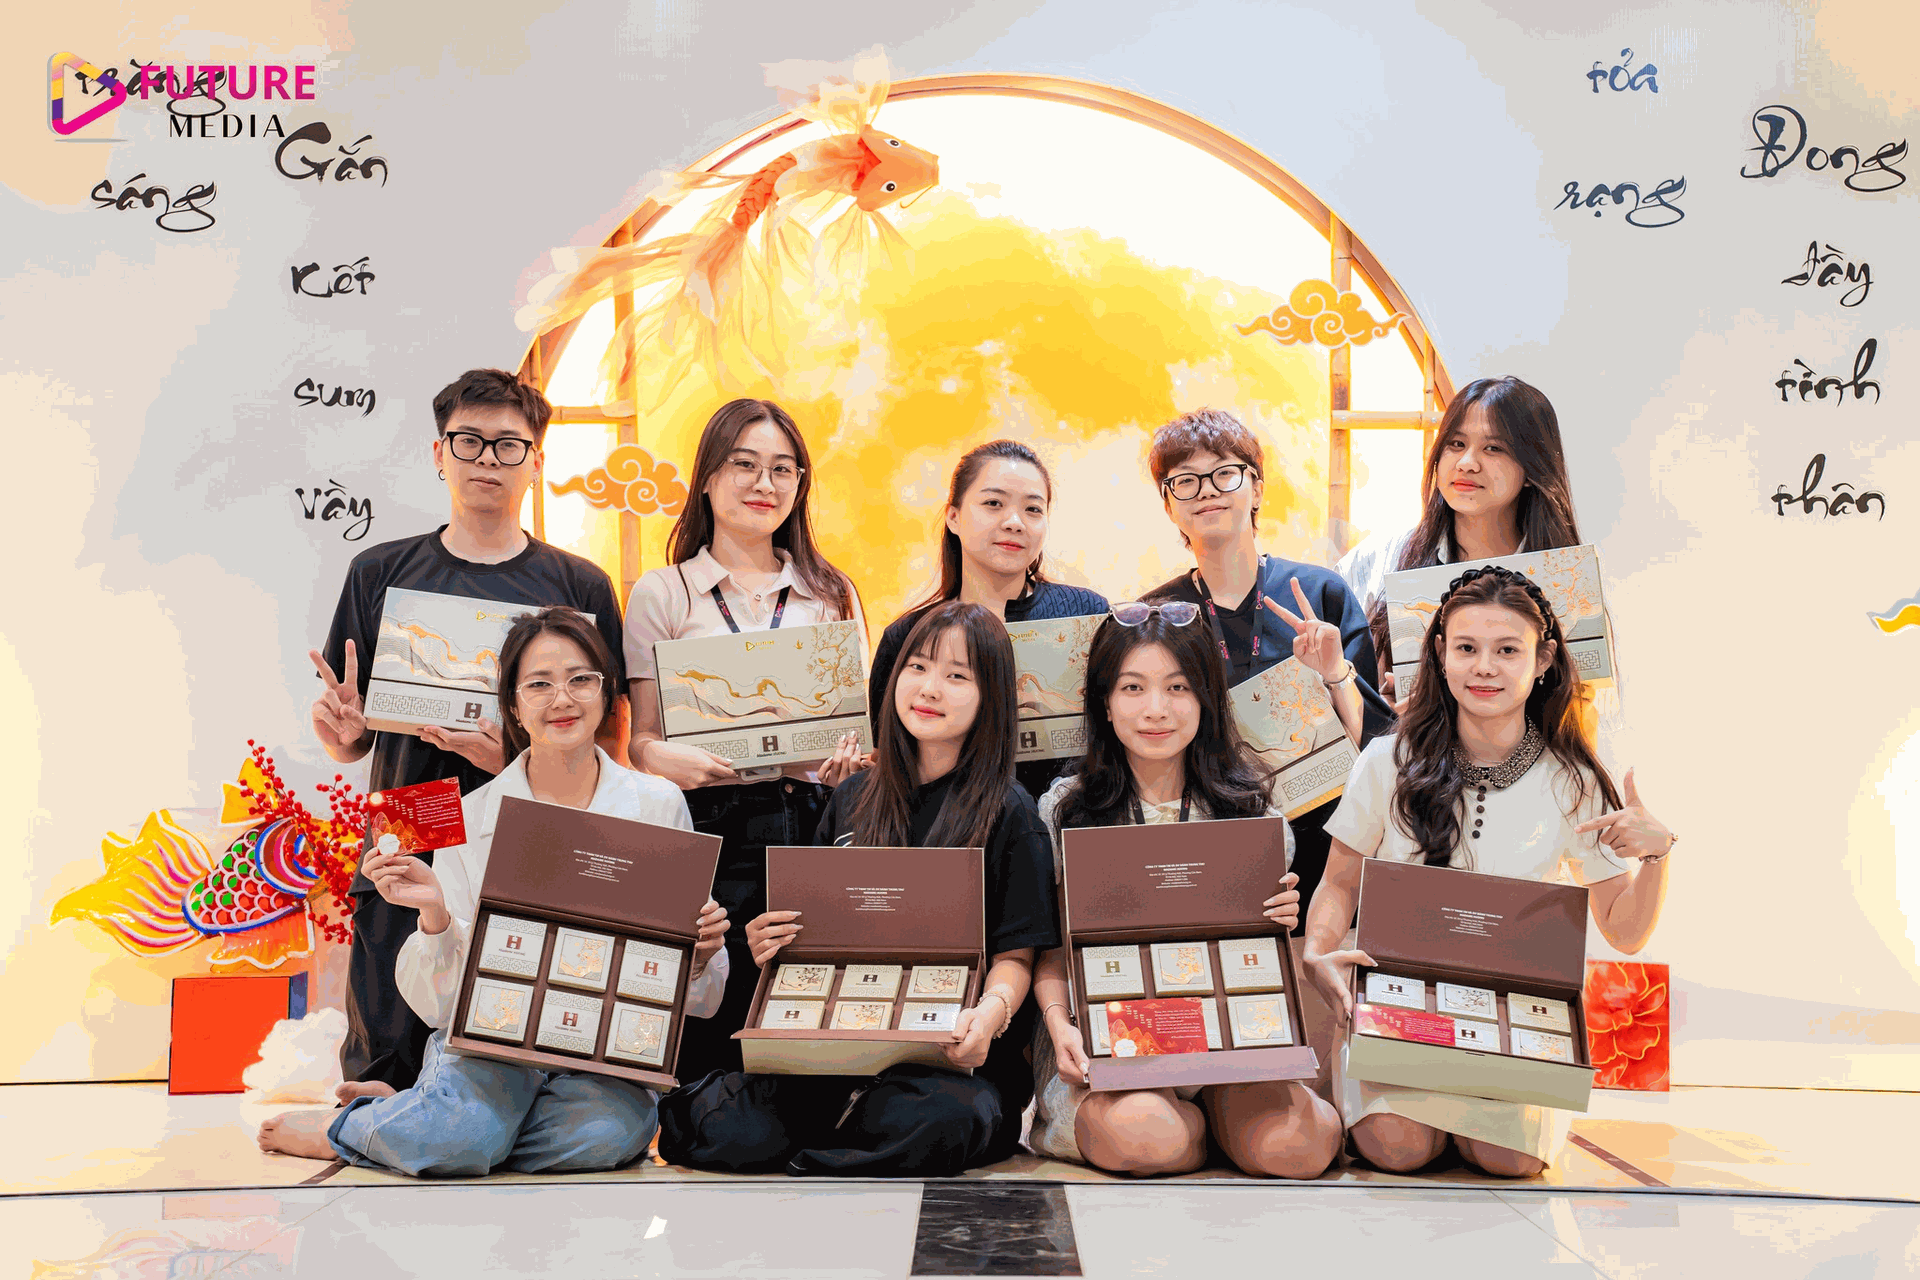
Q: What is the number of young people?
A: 9